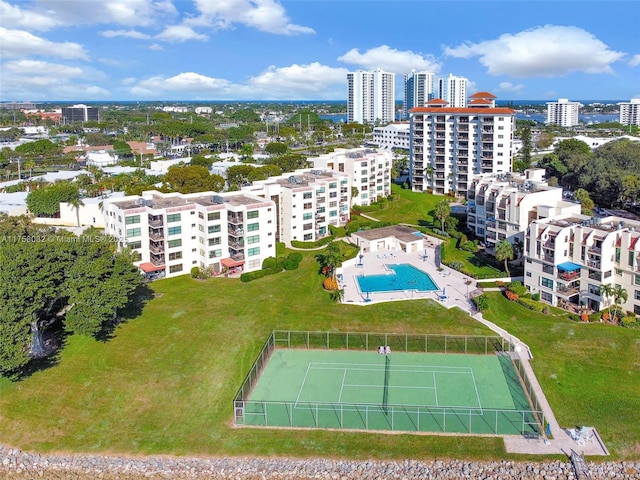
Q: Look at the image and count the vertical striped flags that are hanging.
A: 0